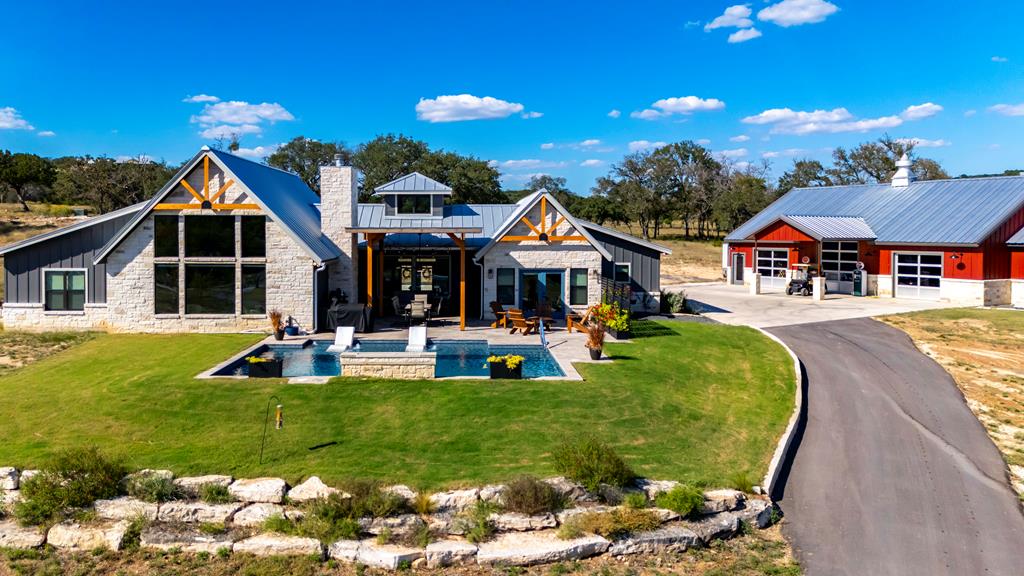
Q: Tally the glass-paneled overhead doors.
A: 3